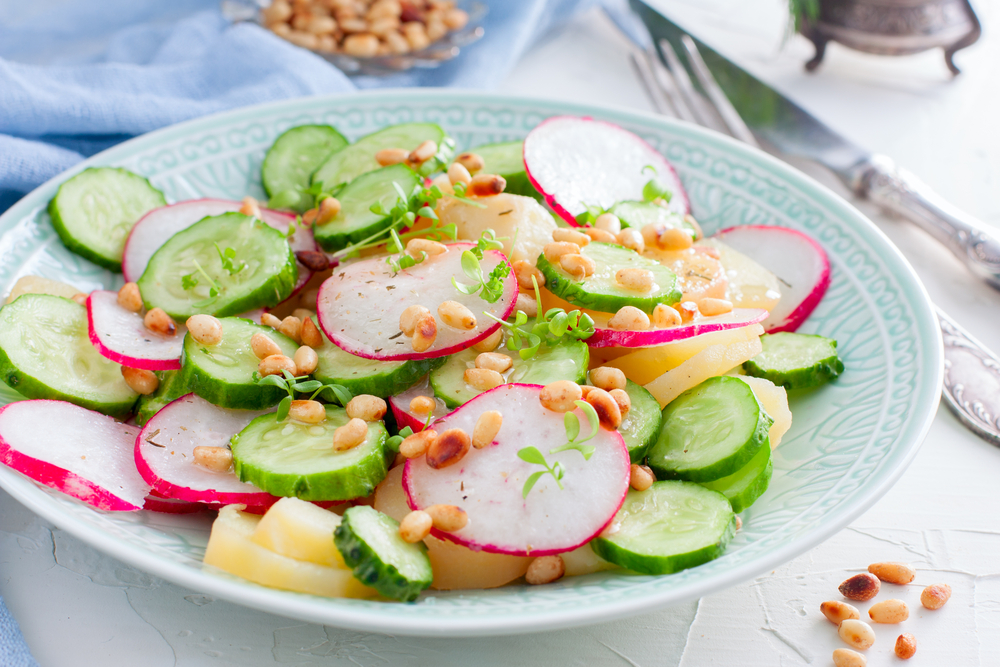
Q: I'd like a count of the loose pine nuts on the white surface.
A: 8